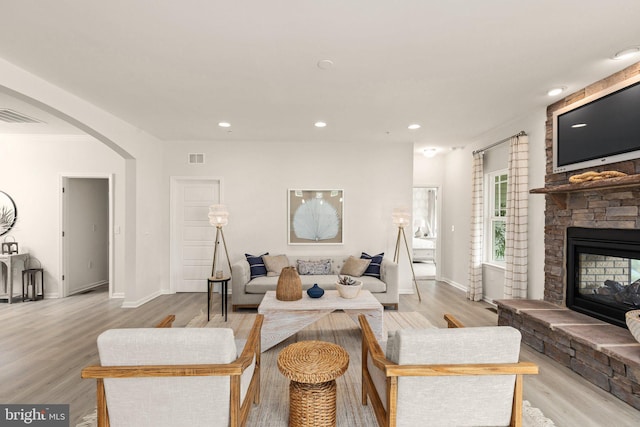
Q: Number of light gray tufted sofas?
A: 1